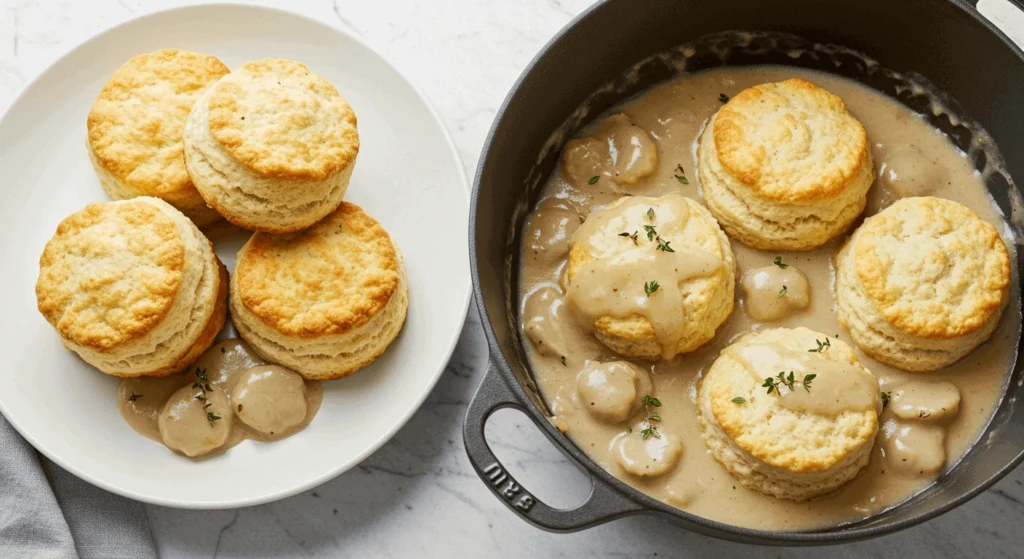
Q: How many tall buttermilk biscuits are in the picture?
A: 8